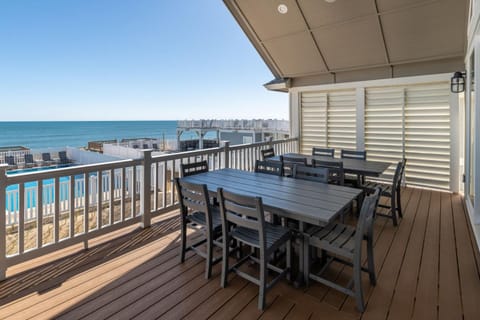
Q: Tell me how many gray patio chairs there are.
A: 12